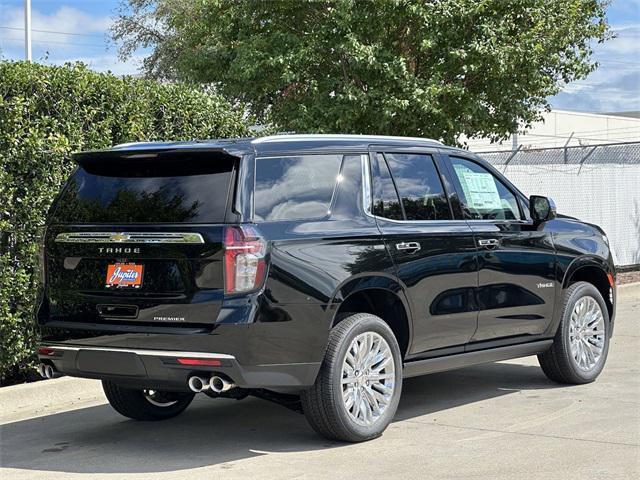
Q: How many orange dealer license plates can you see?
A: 1